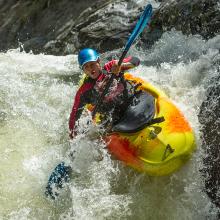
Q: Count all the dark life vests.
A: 1